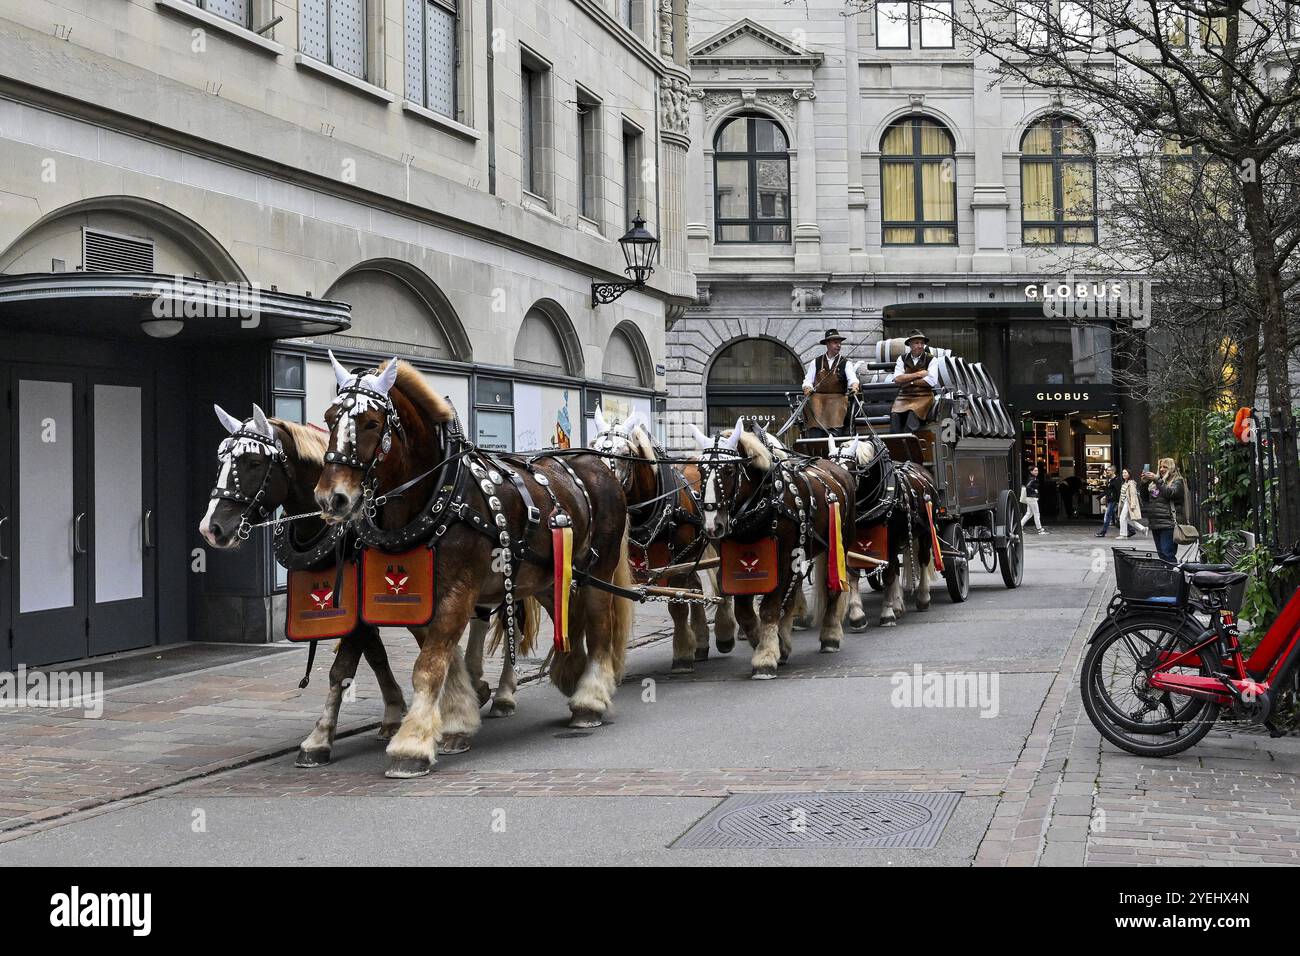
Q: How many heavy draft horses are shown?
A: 6